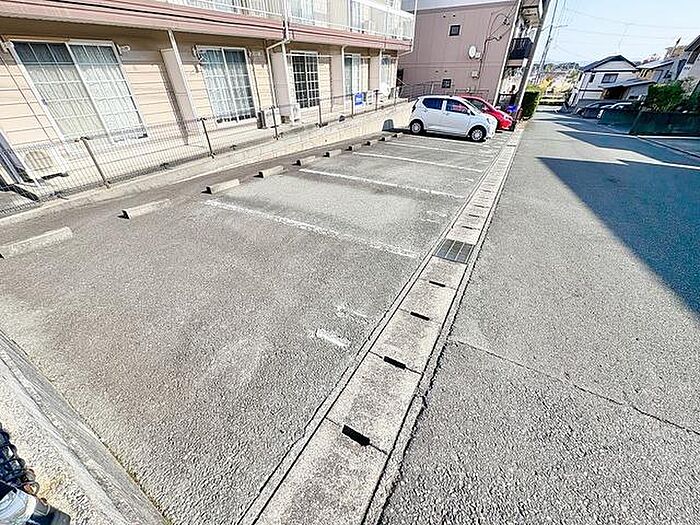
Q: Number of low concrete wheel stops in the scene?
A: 10